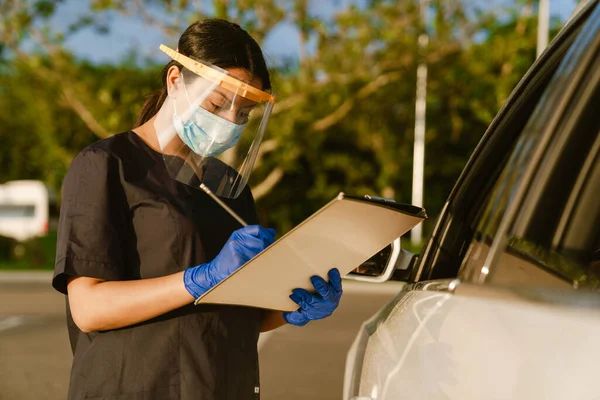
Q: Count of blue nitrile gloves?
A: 2